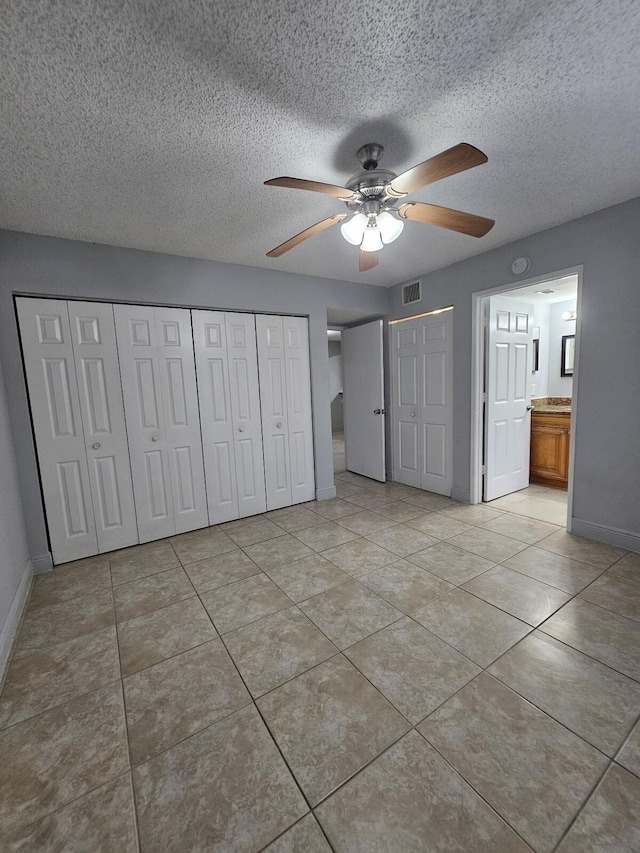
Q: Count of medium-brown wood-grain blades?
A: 5